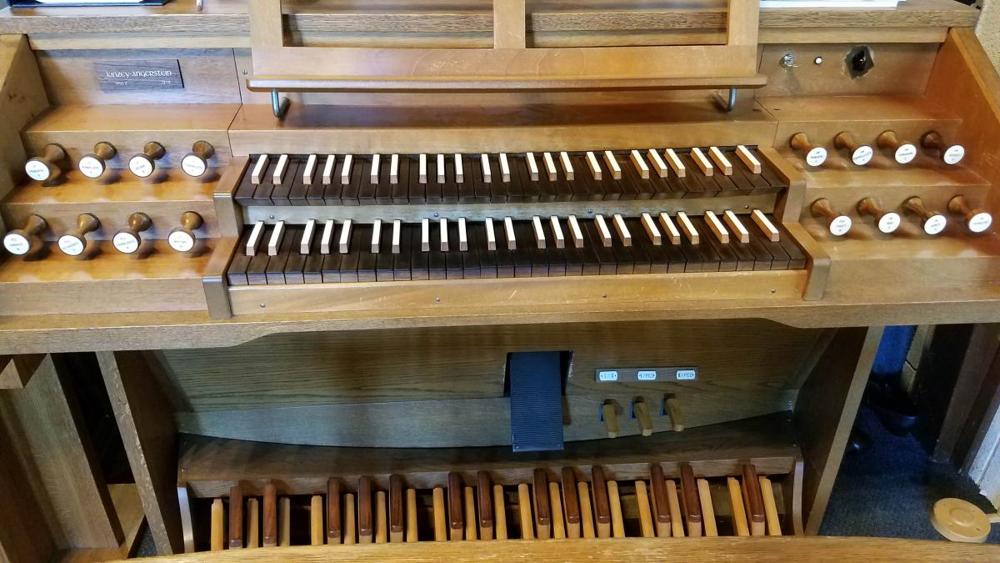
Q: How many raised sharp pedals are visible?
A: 13